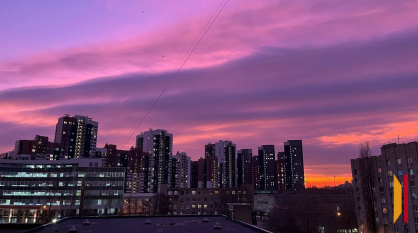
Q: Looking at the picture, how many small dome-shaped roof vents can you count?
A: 5